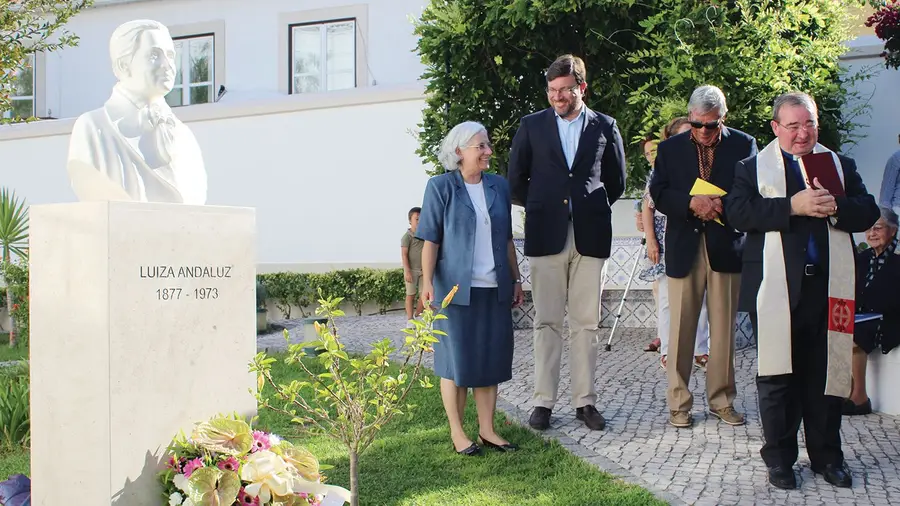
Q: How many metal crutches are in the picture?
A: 1